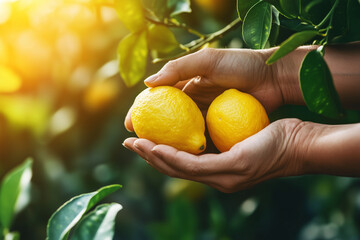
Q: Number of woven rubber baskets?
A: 0